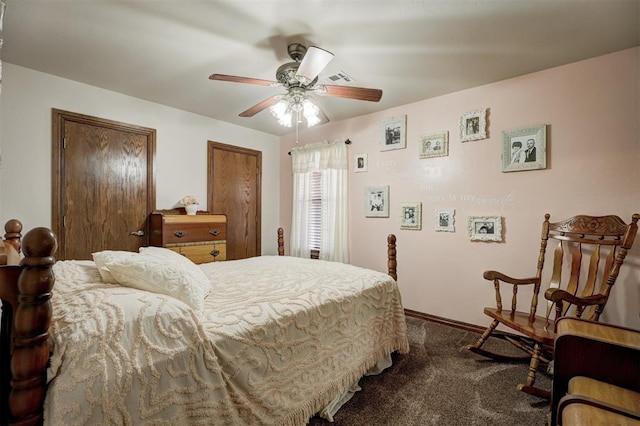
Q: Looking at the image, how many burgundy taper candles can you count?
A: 0